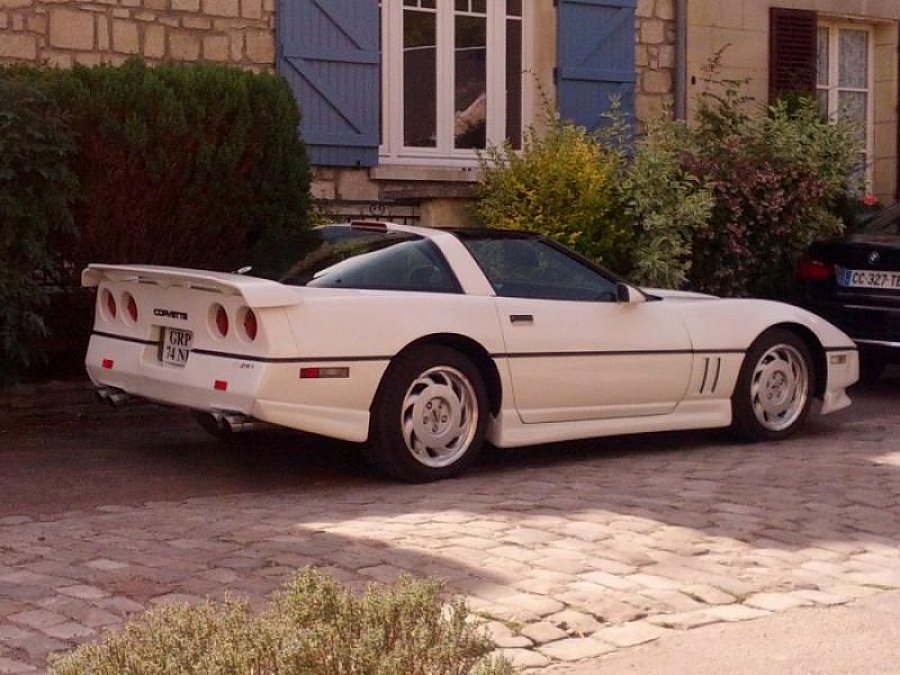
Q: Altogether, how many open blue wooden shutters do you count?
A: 2